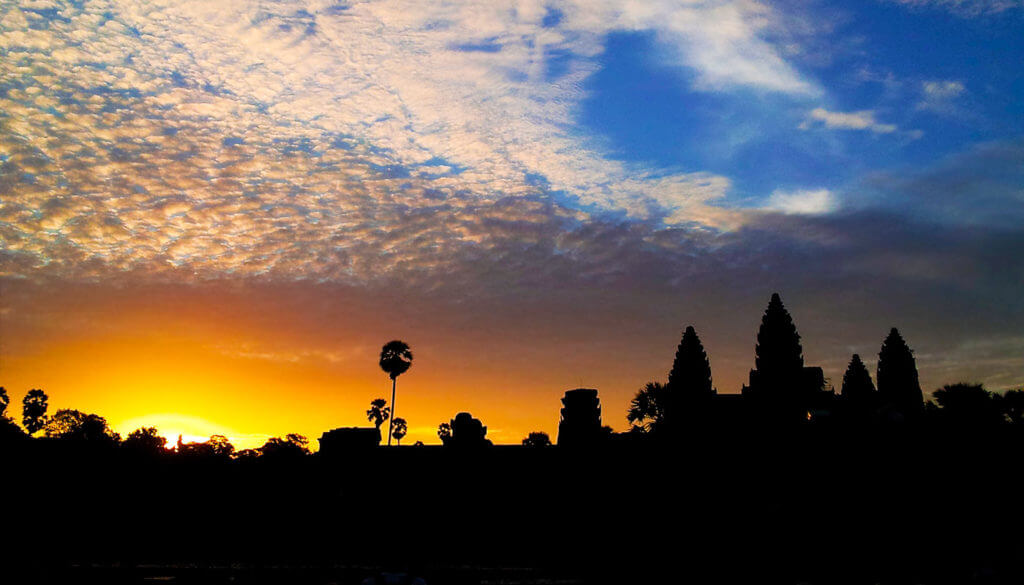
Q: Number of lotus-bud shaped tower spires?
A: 4